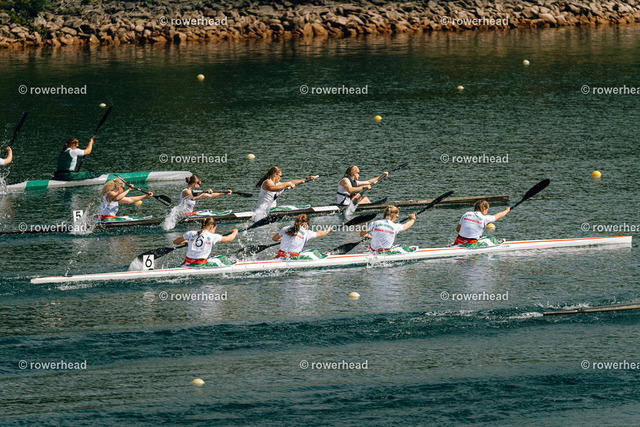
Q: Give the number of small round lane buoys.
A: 11